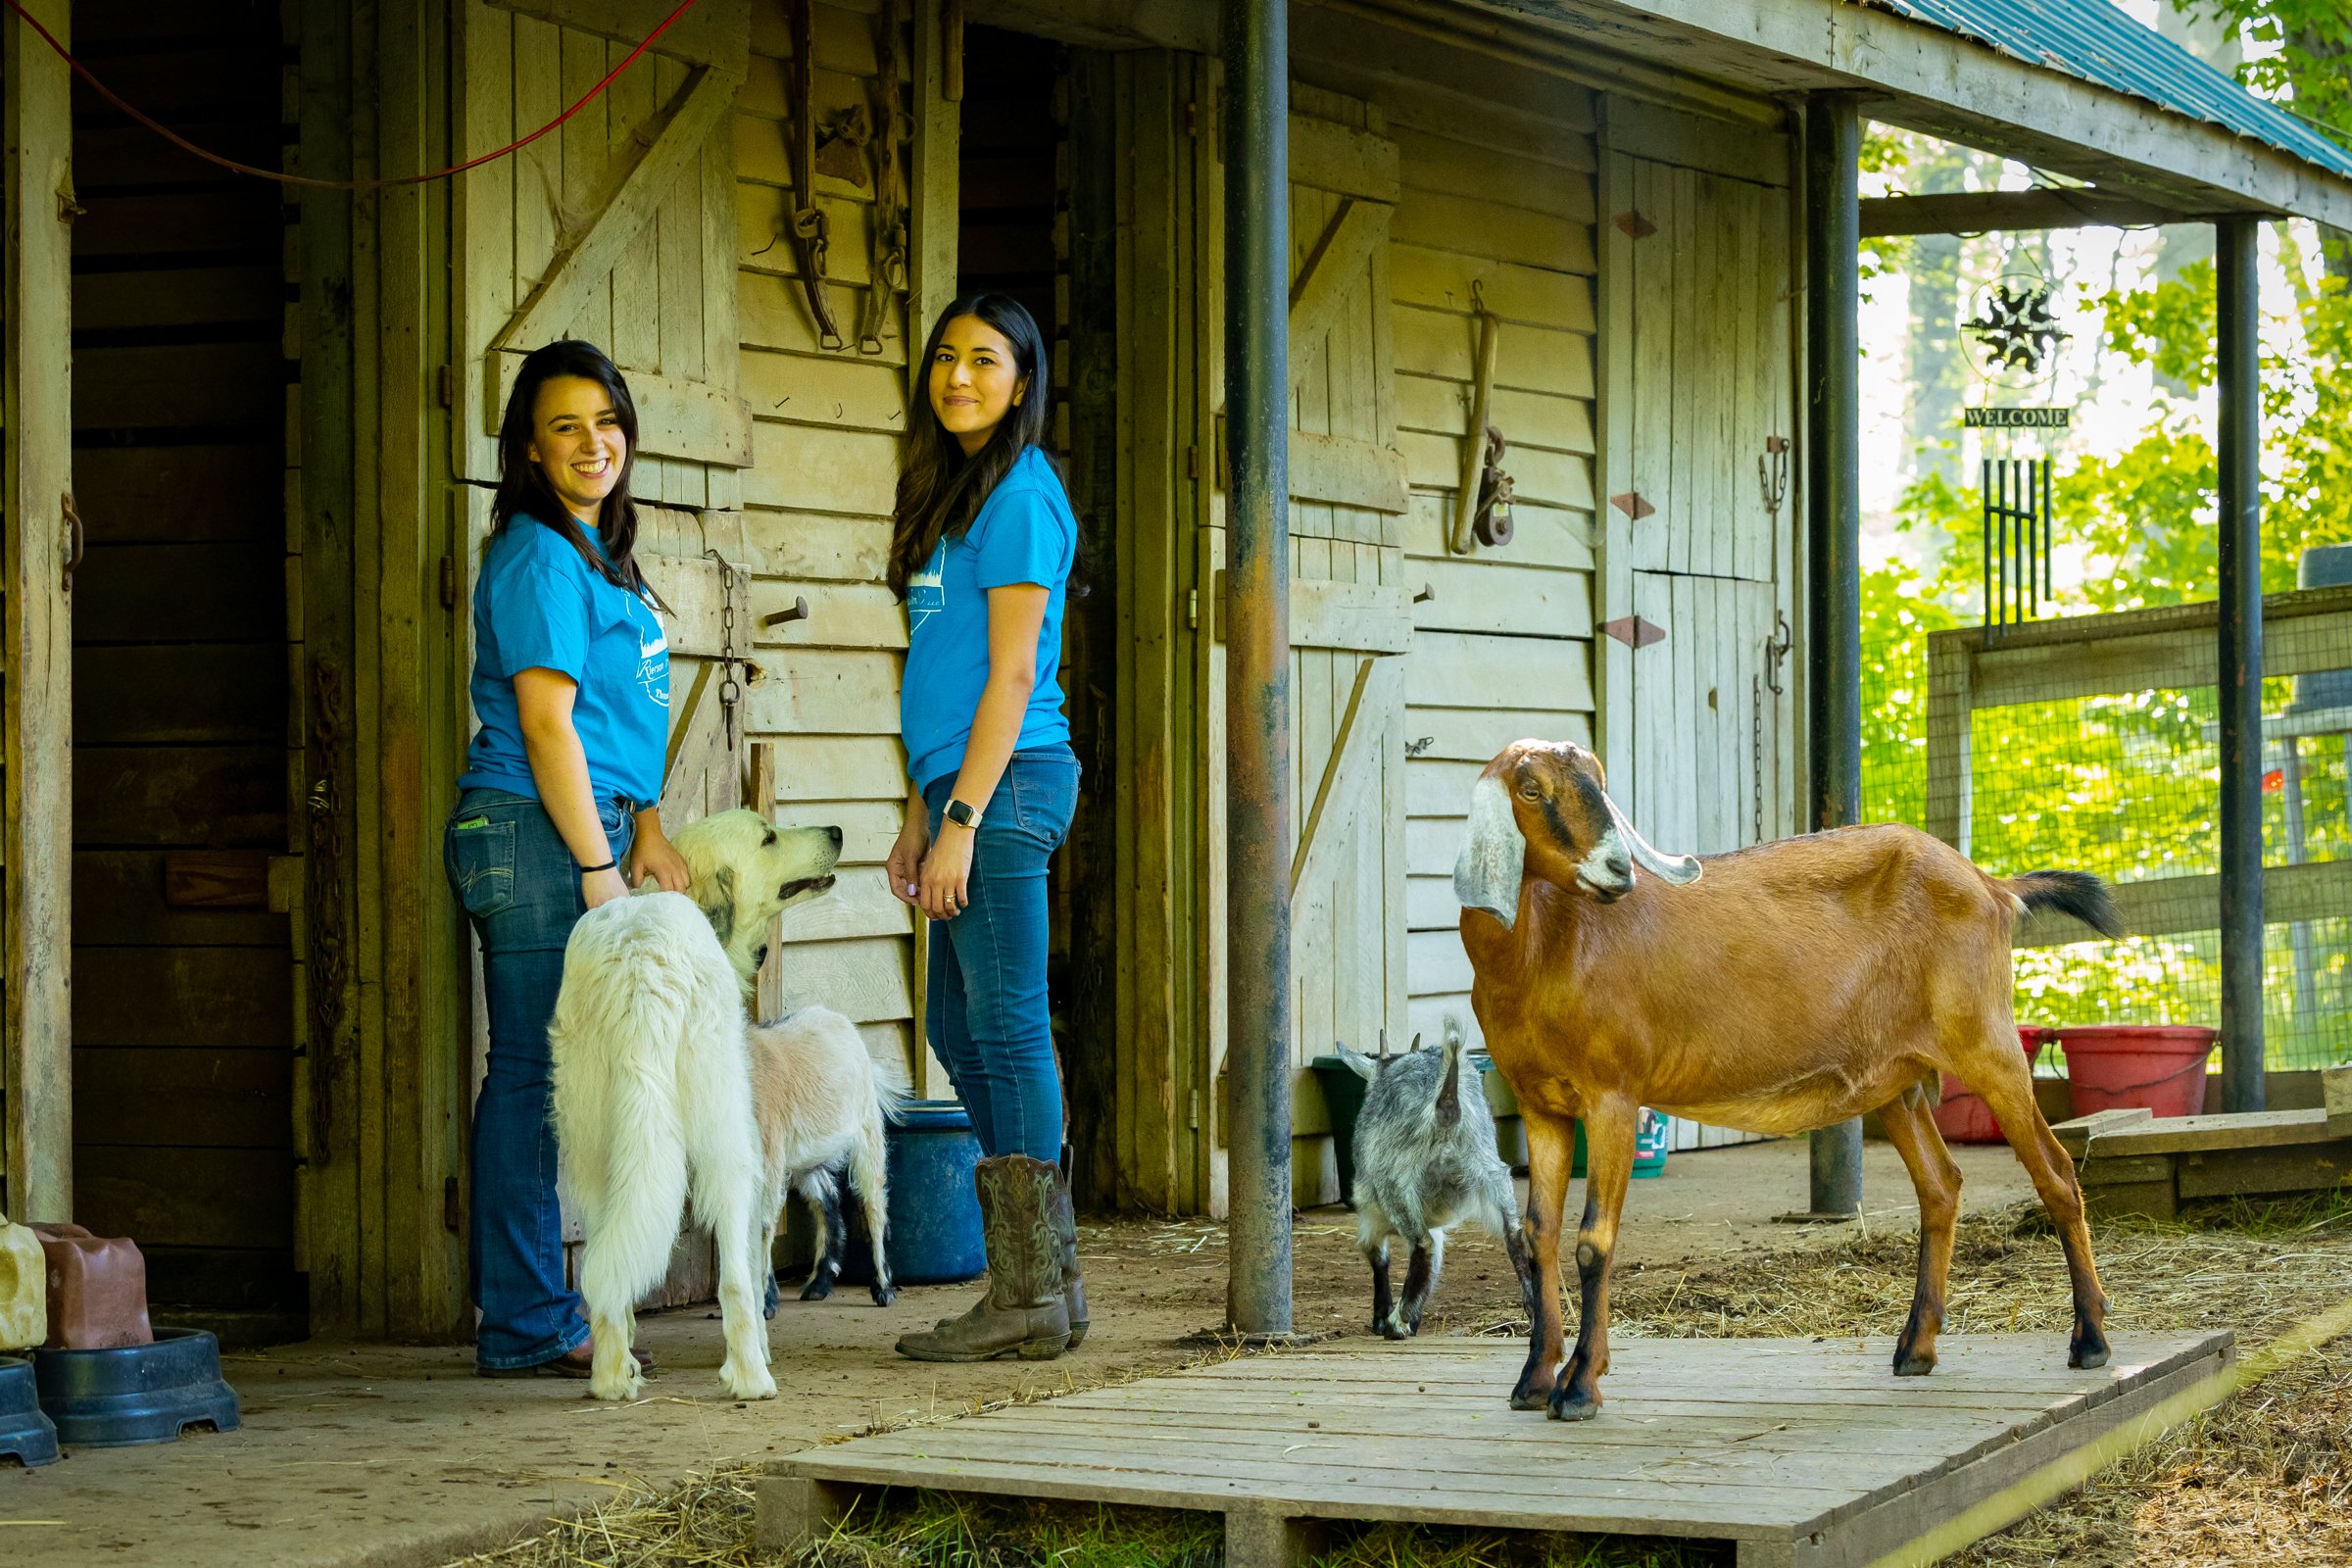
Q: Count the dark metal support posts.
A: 3